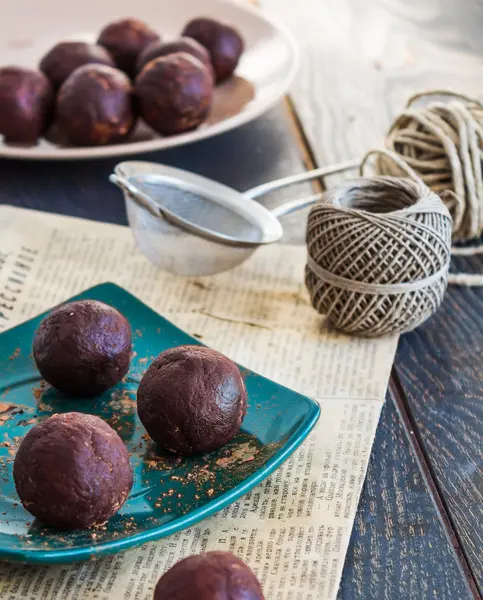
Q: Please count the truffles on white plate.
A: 7